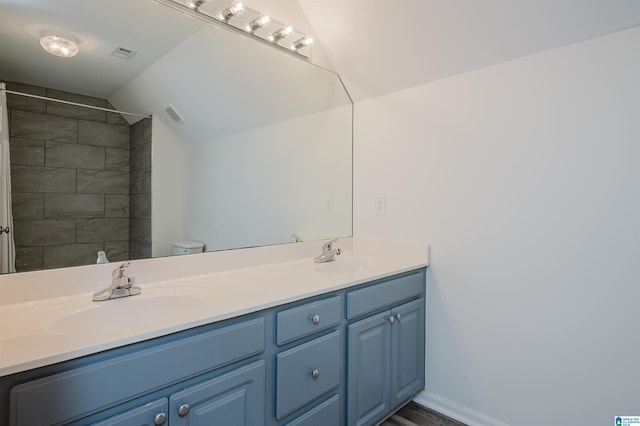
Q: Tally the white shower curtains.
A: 1